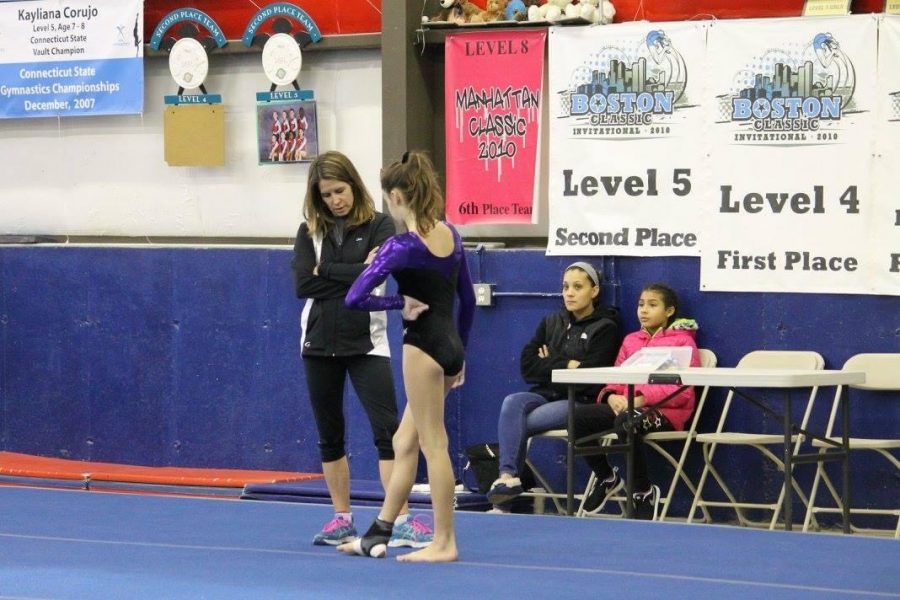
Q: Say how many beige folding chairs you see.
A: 4